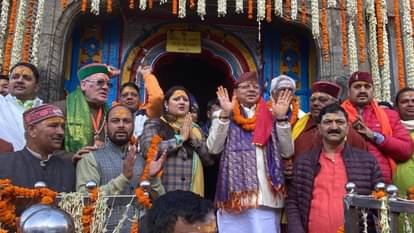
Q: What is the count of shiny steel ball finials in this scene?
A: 7